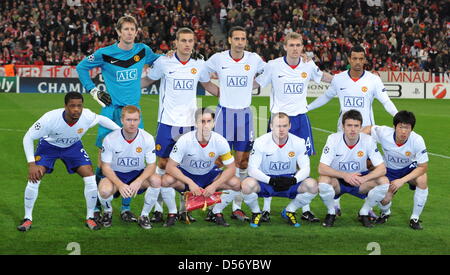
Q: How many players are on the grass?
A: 11